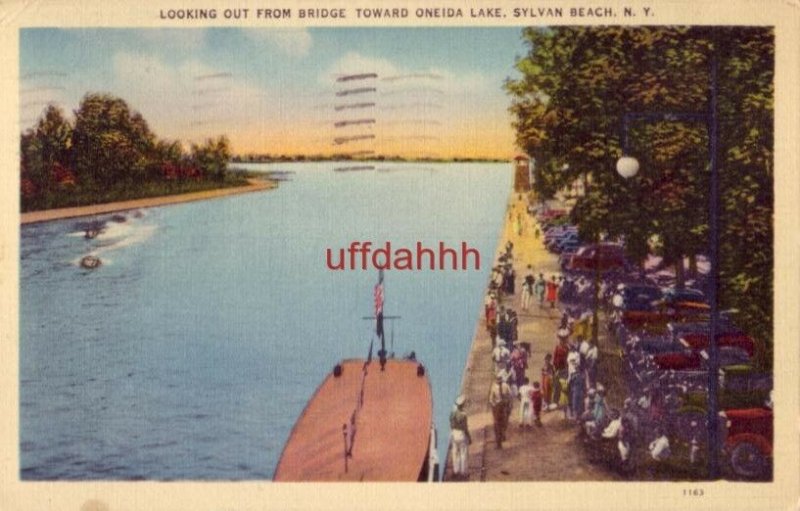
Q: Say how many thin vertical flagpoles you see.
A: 1